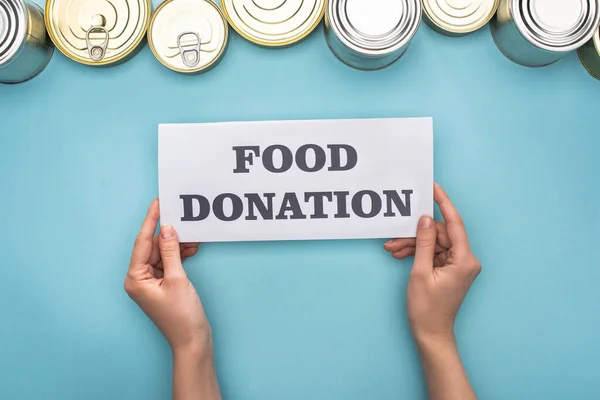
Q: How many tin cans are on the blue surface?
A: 8